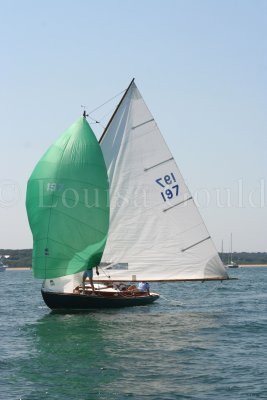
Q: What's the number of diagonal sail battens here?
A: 4